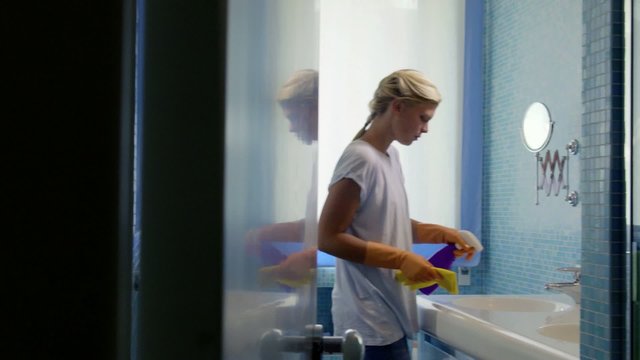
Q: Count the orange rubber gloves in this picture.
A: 2